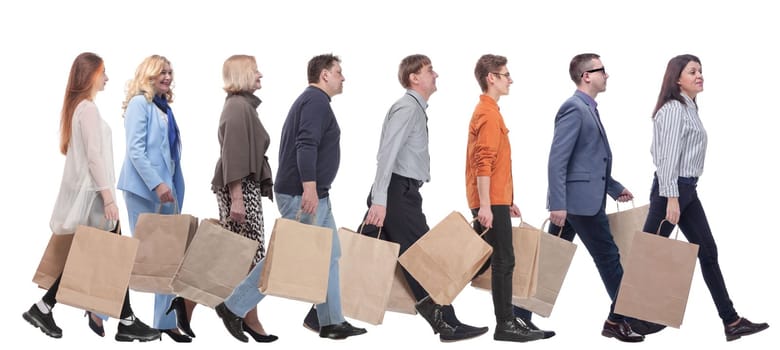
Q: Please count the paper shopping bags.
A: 12